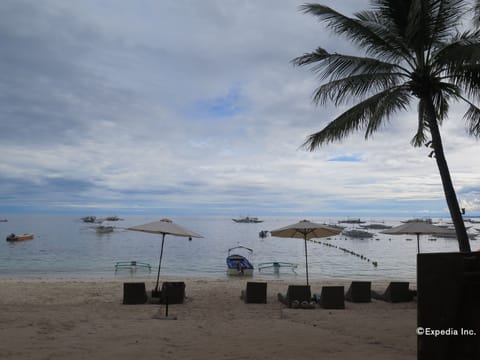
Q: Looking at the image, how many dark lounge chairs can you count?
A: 7